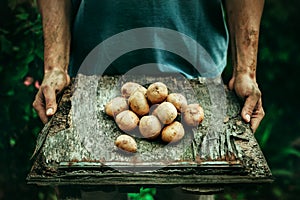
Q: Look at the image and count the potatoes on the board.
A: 11